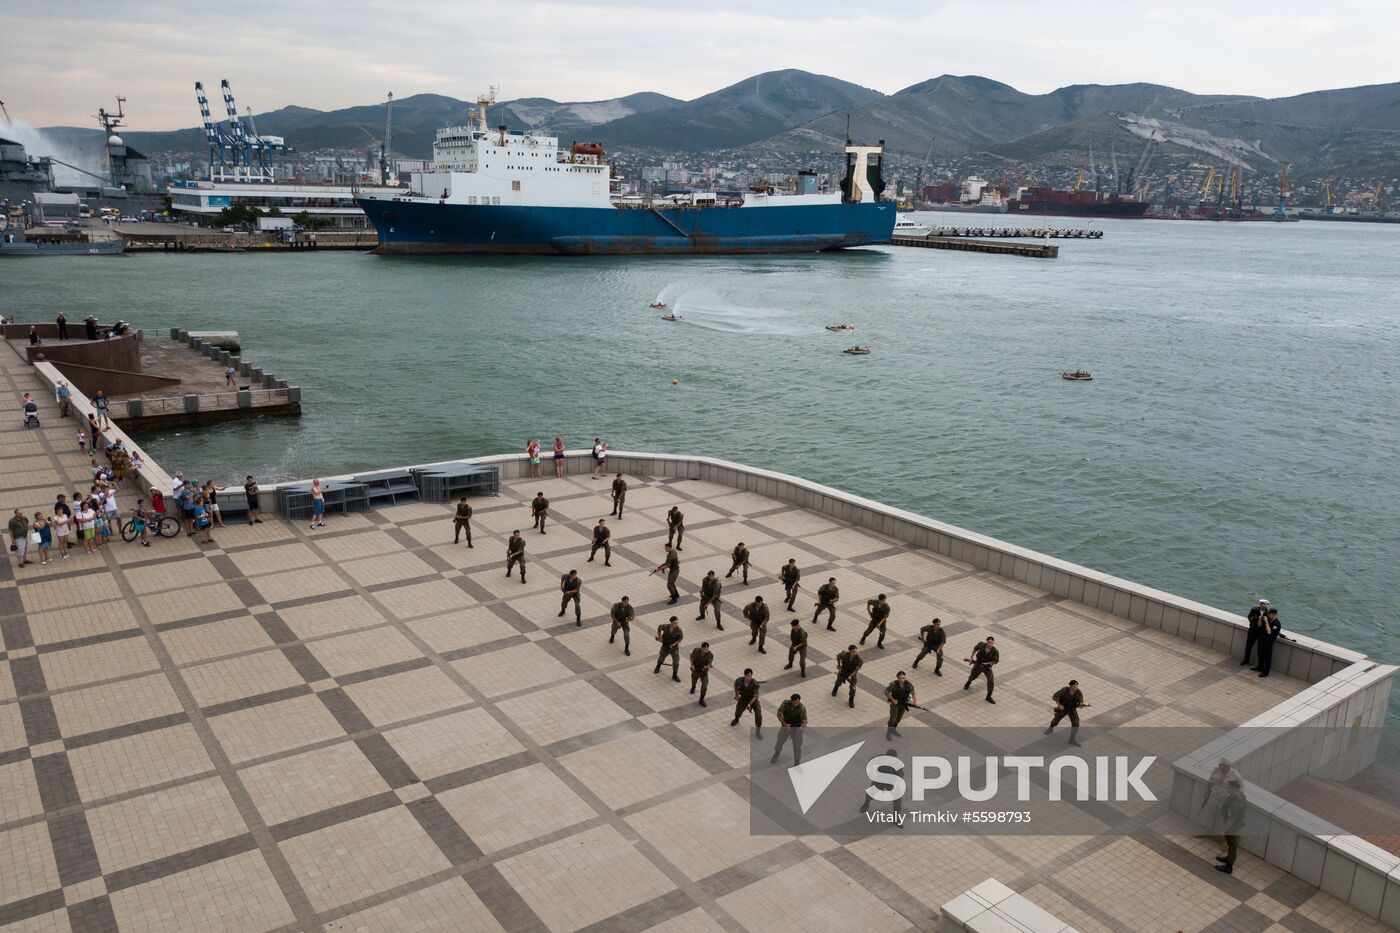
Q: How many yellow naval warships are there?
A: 0